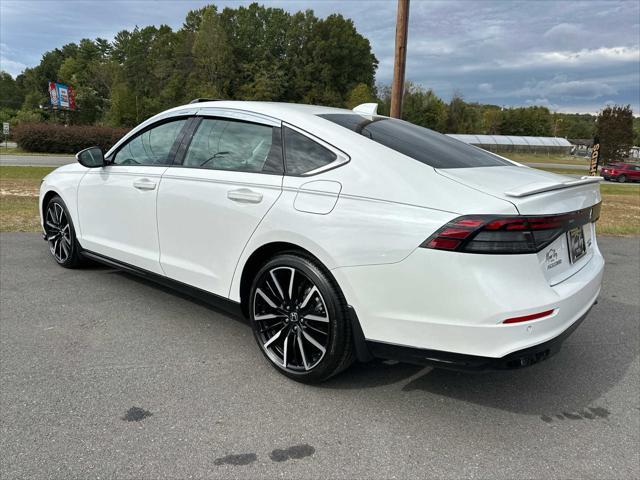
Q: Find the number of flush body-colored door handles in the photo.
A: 2